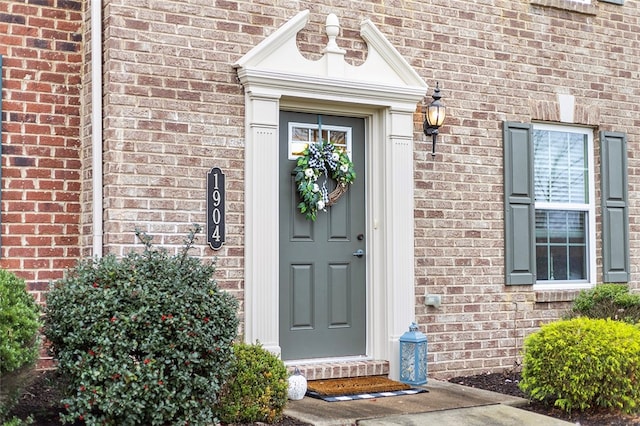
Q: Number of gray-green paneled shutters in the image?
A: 2